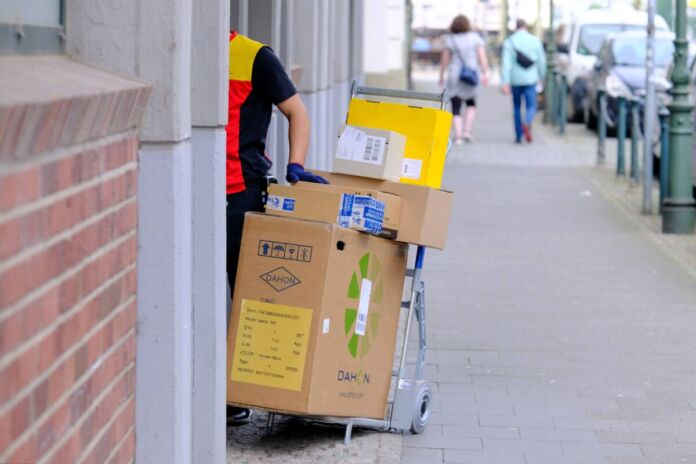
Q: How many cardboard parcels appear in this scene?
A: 5